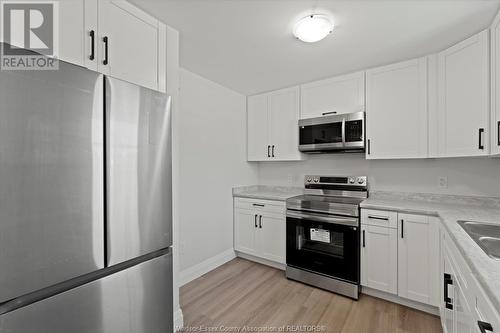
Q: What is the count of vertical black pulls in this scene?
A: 13